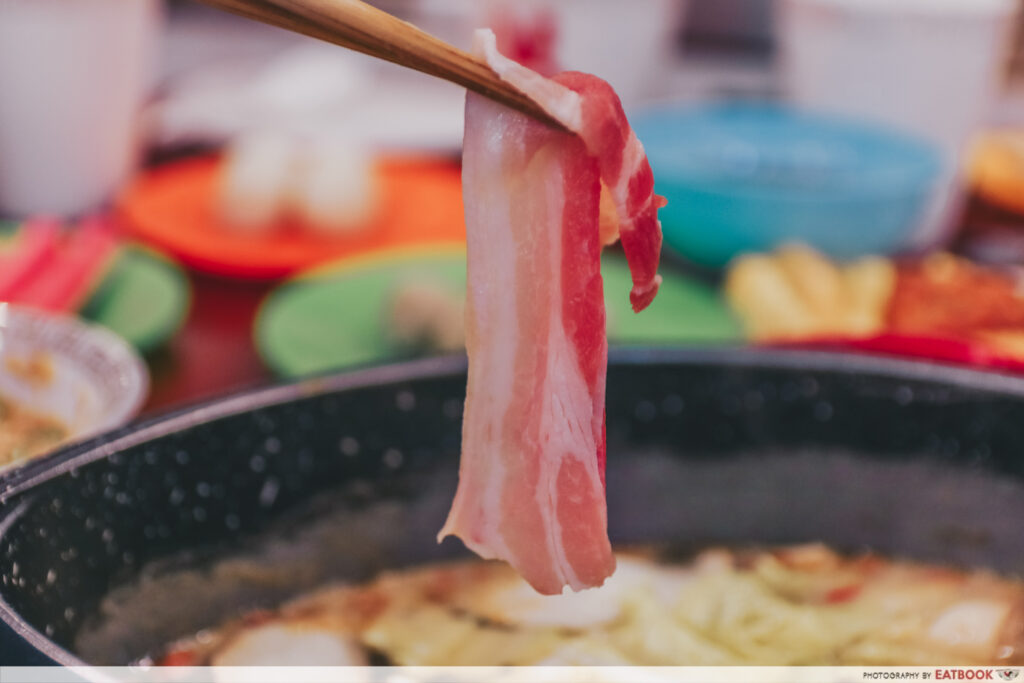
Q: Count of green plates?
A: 2